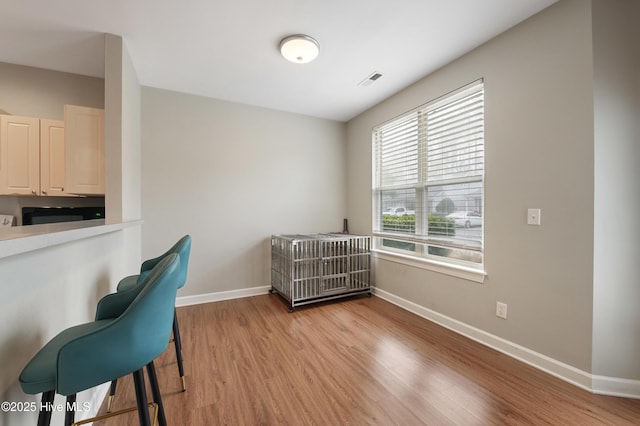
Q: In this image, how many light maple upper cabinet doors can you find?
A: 3